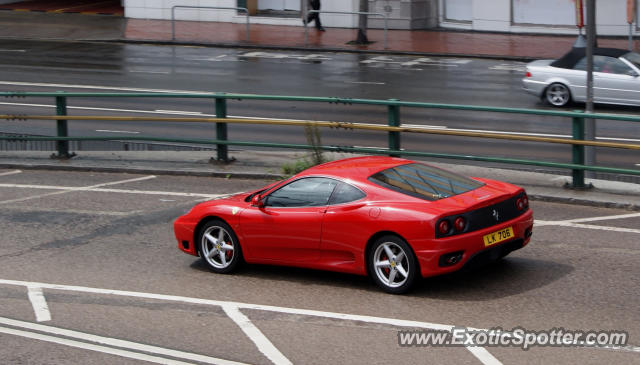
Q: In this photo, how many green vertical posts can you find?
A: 4